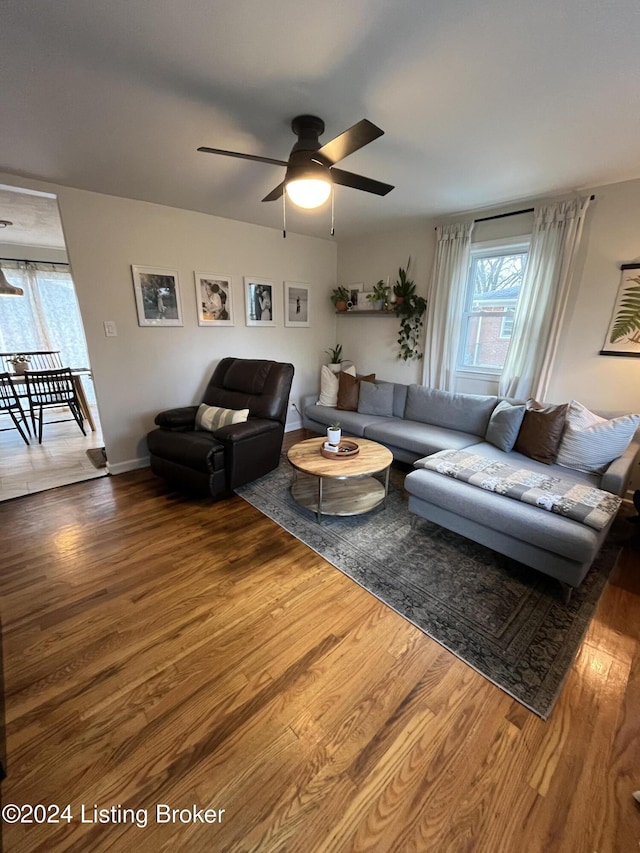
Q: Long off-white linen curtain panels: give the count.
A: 2